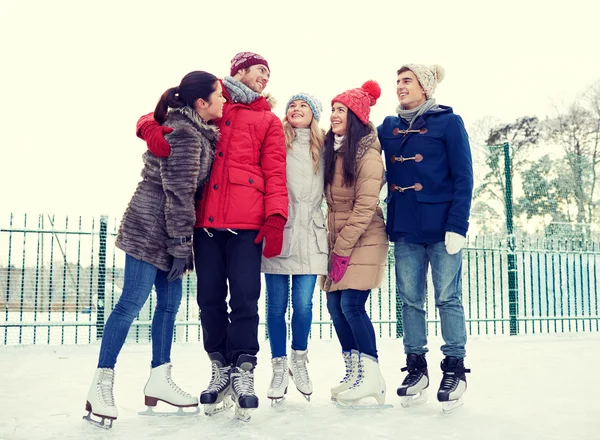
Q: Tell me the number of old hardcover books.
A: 0